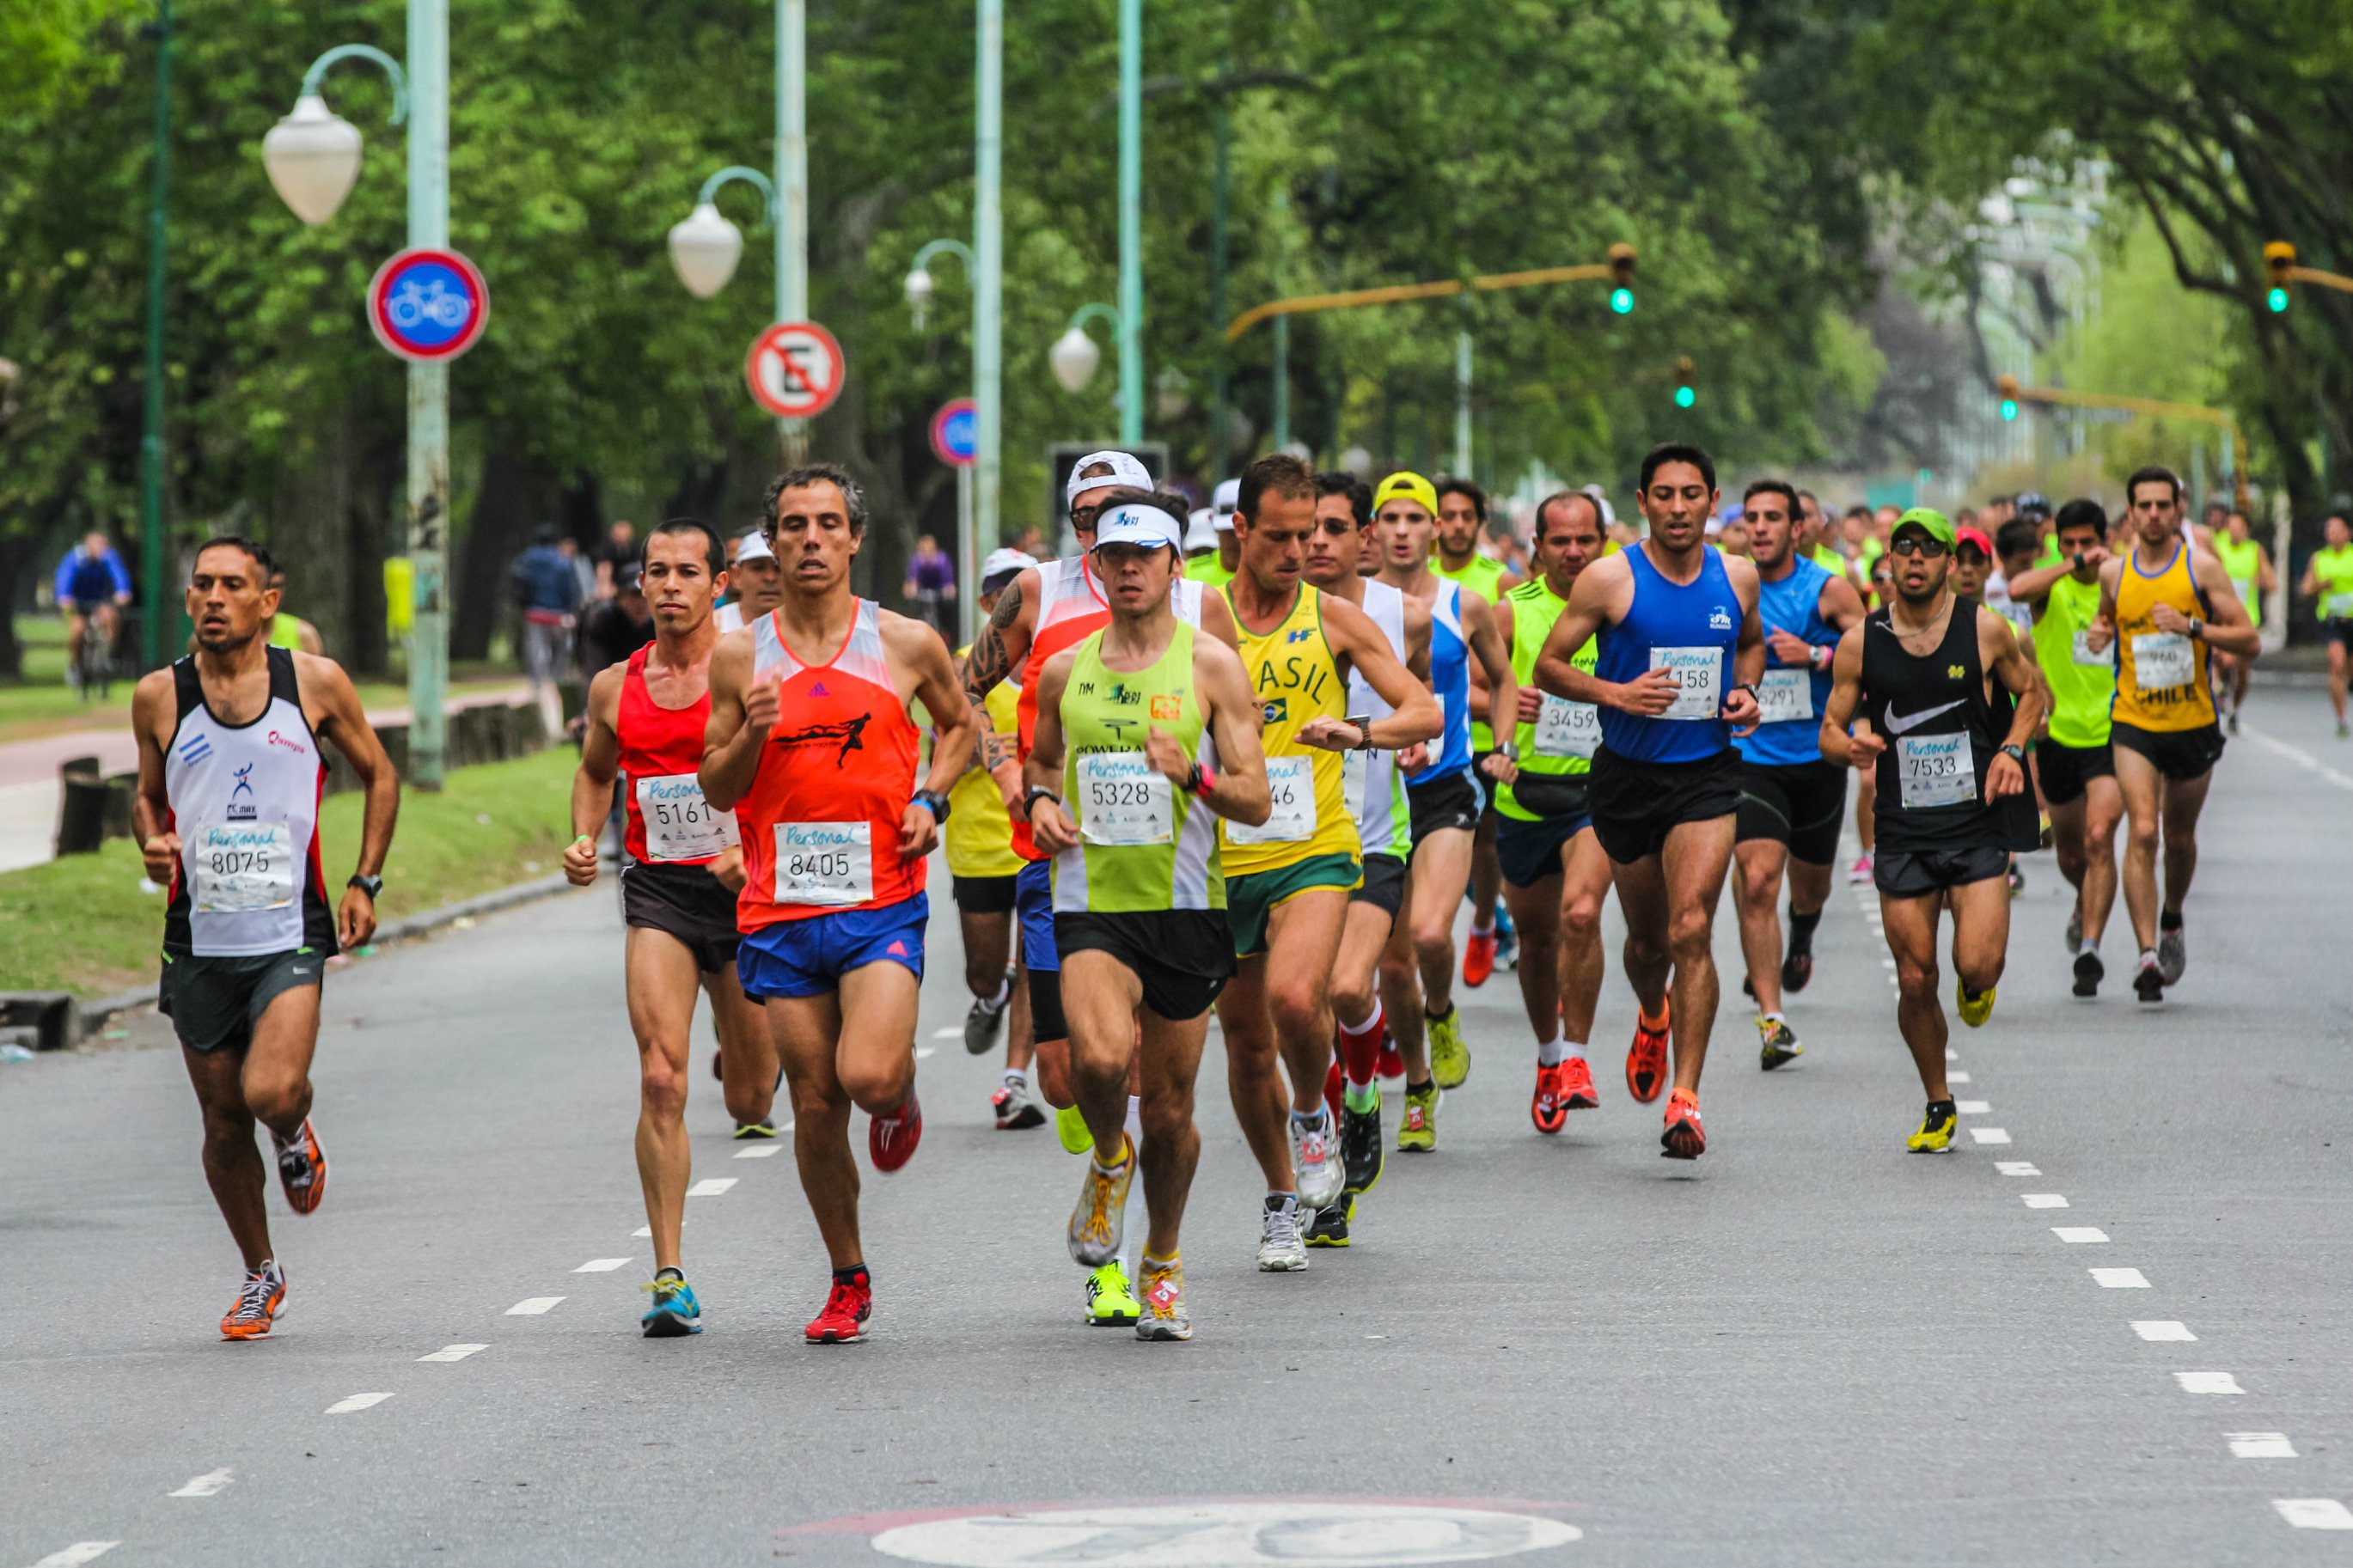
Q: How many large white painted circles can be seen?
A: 1